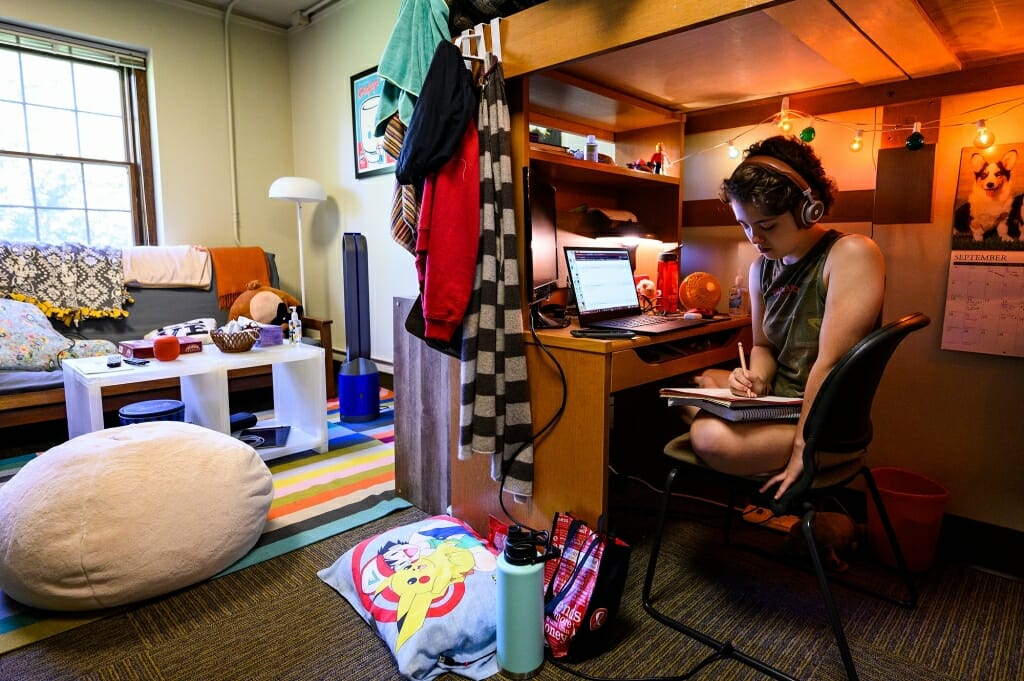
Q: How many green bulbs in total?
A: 2